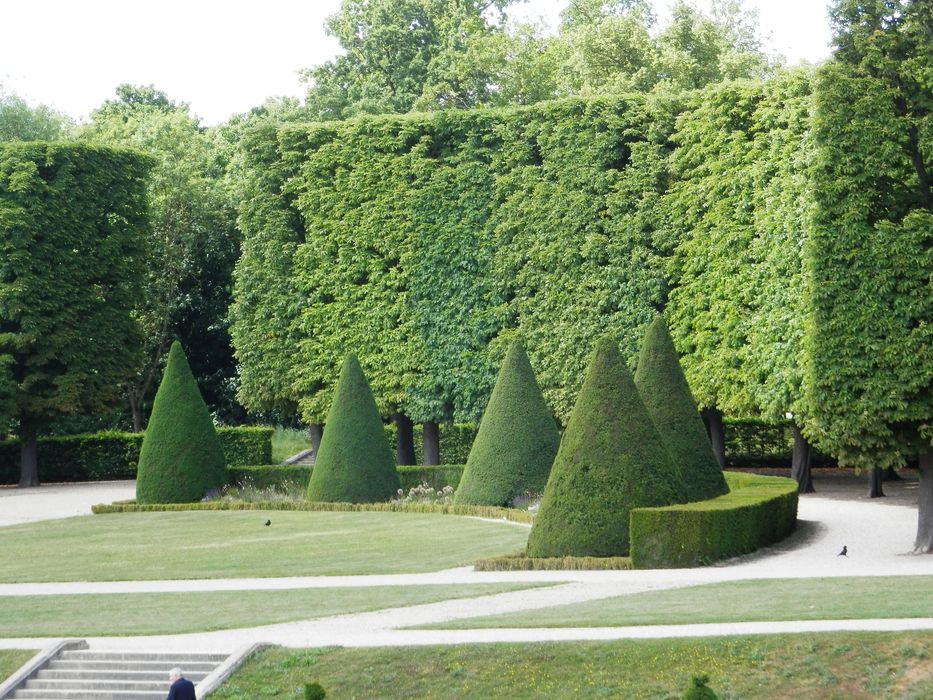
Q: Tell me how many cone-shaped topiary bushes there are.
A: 5